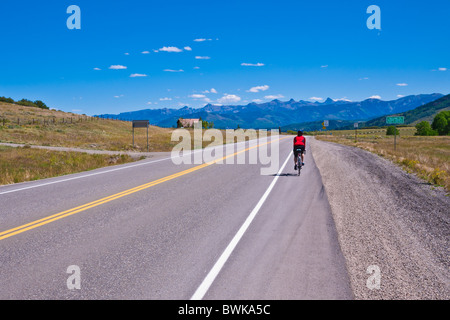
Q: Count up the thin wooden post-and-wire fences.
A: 1